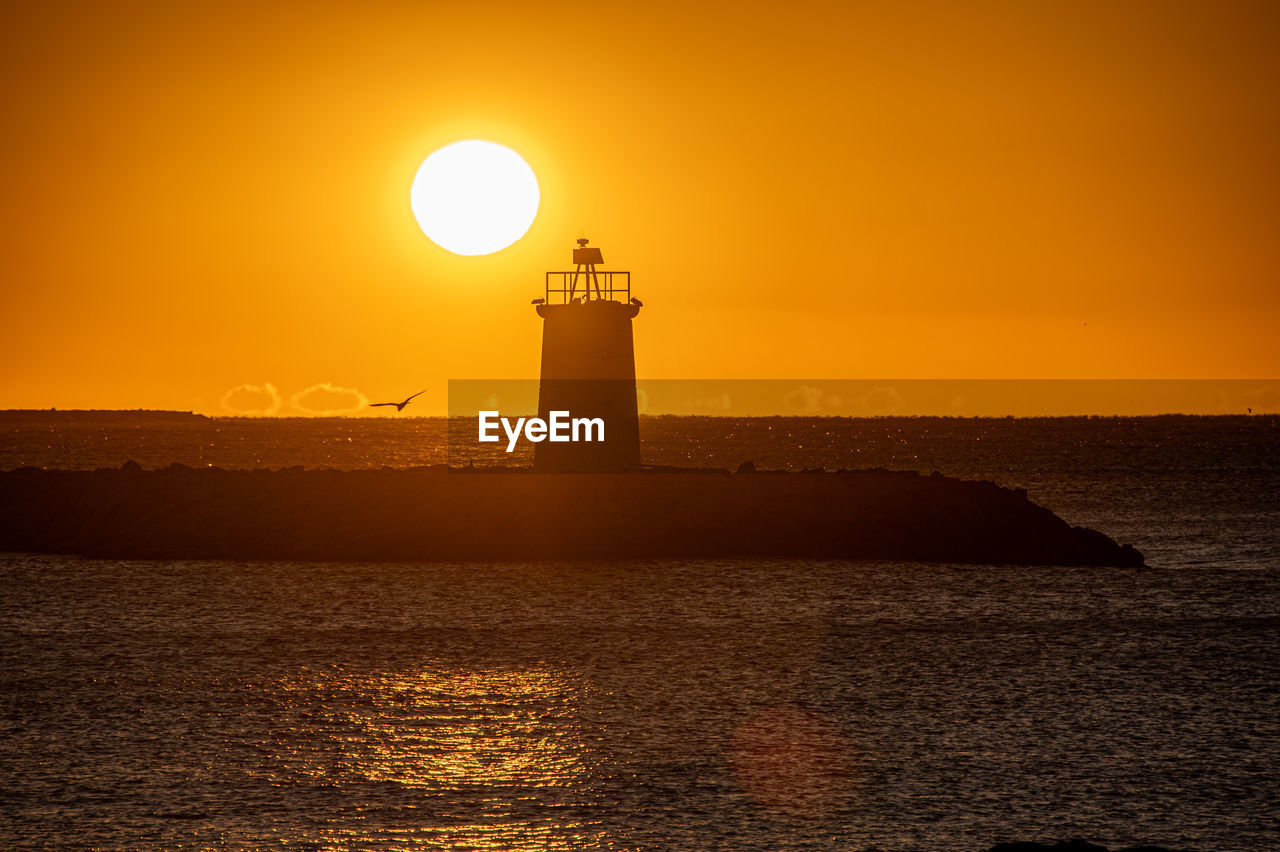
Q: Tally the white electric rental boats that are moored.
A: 0